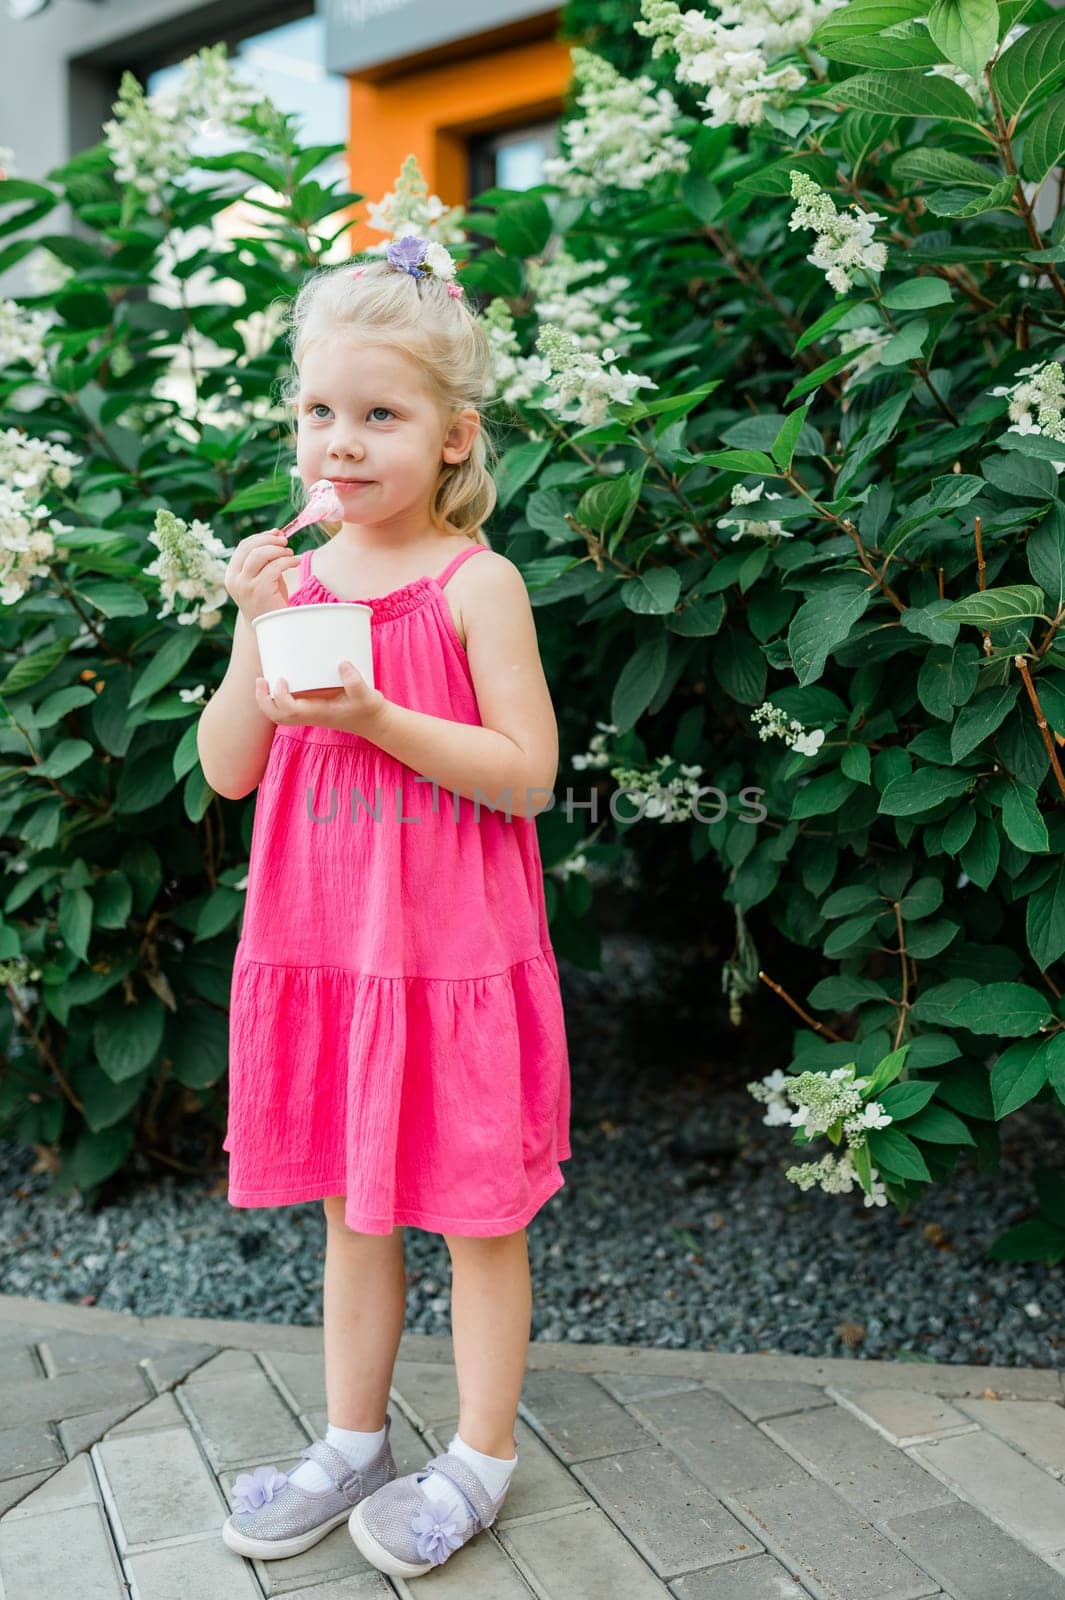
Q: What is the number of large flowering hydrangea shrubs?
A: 2